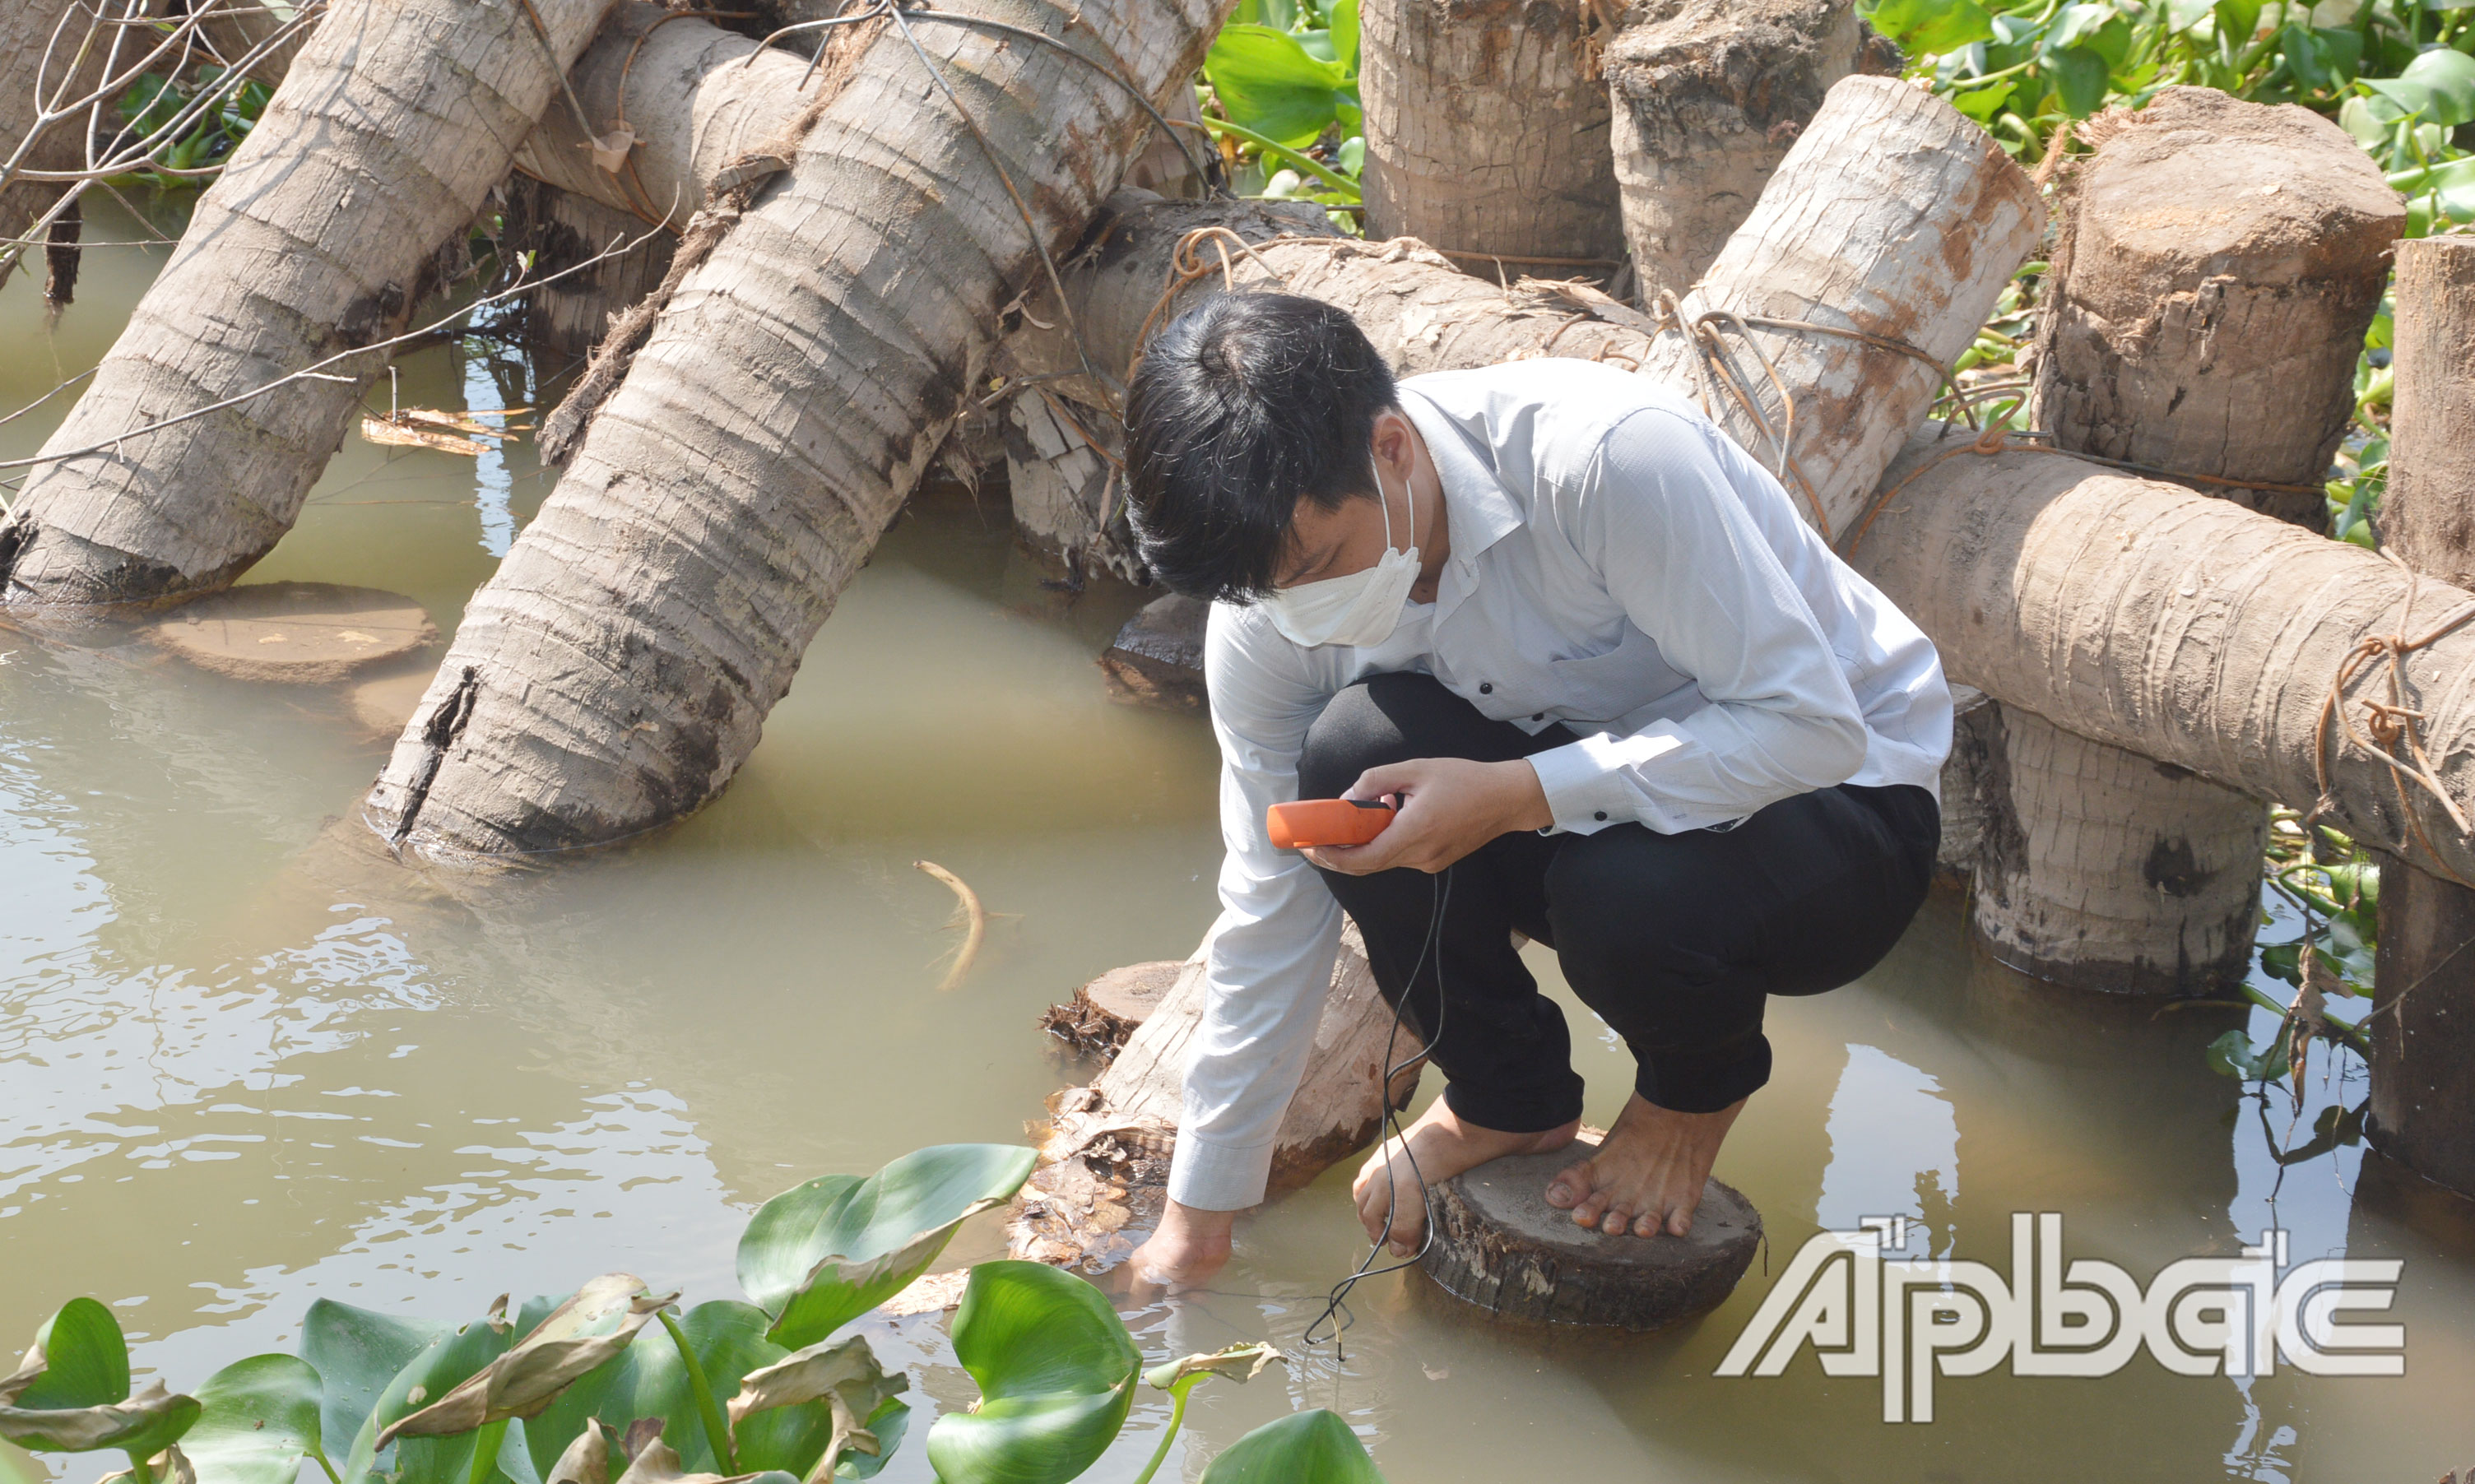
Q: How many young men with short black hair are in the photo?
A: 1